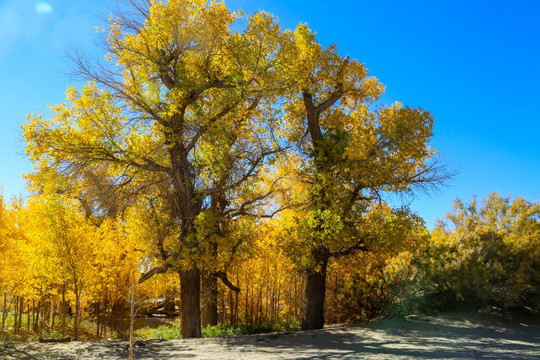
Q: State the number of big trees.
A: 3